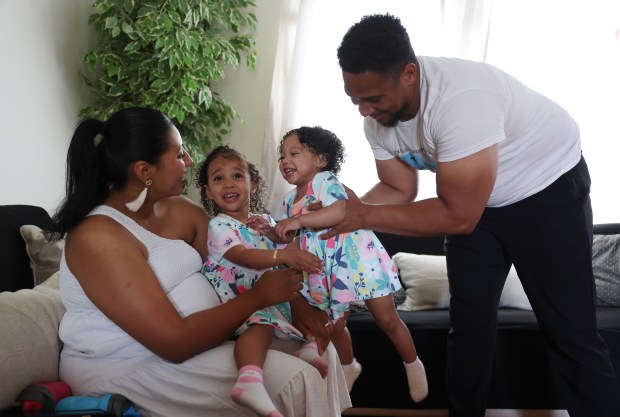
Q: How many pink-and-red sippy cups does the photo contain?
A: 1